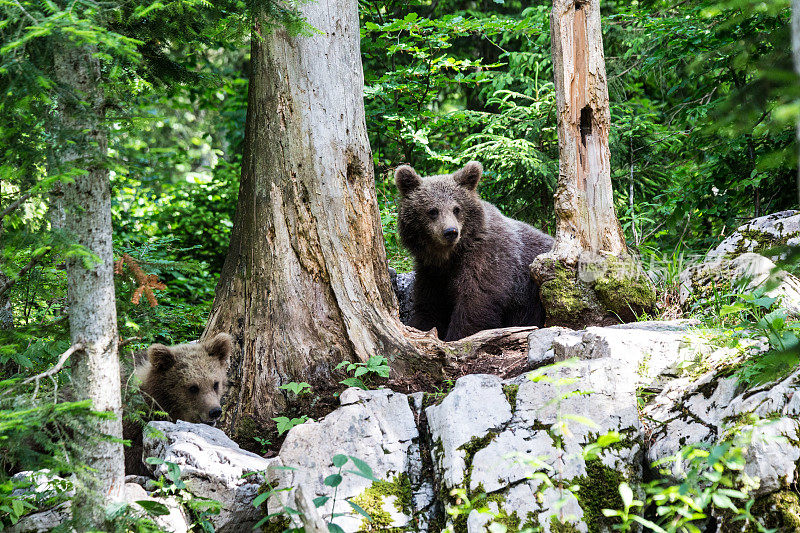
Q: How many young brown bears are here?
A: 2